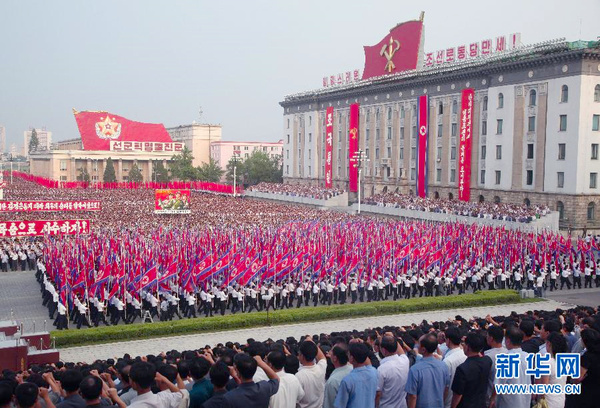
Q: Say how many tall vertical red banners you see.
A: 4